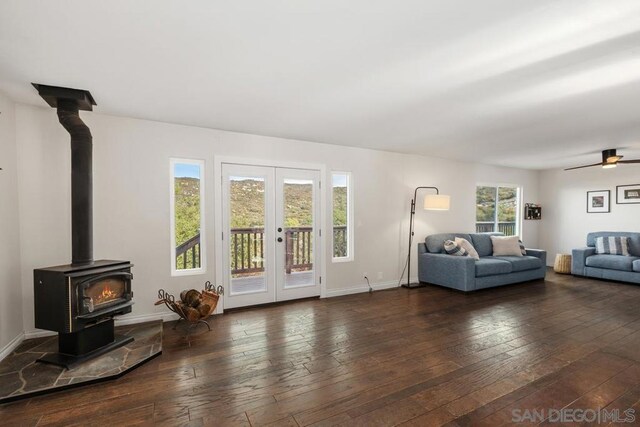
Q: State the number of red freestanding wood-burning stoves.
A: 0